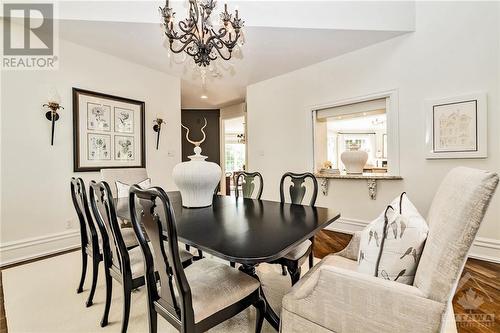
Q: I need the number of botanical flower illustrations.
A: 4